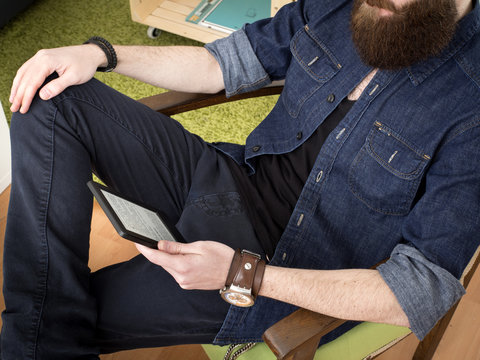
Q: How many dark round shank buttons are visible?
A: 3